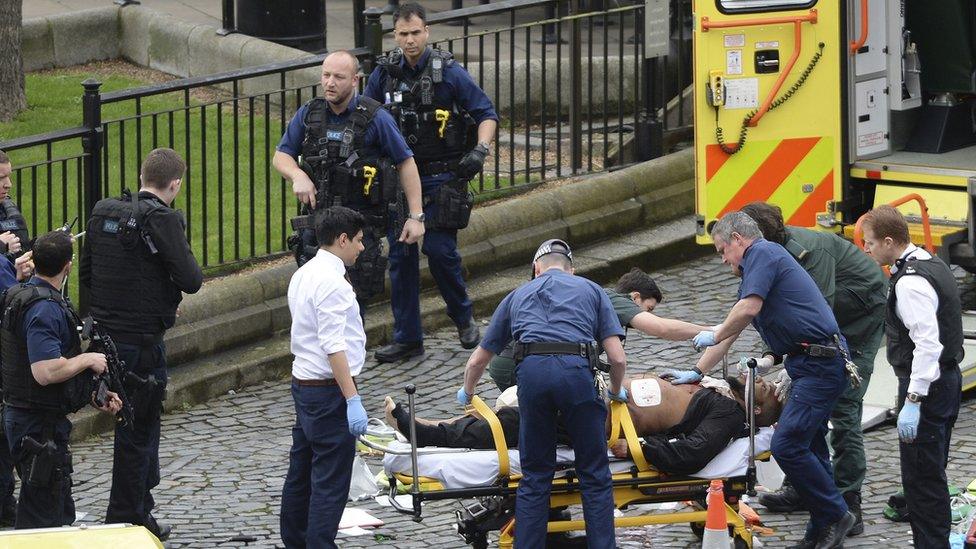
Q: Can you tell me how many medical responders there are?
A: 2